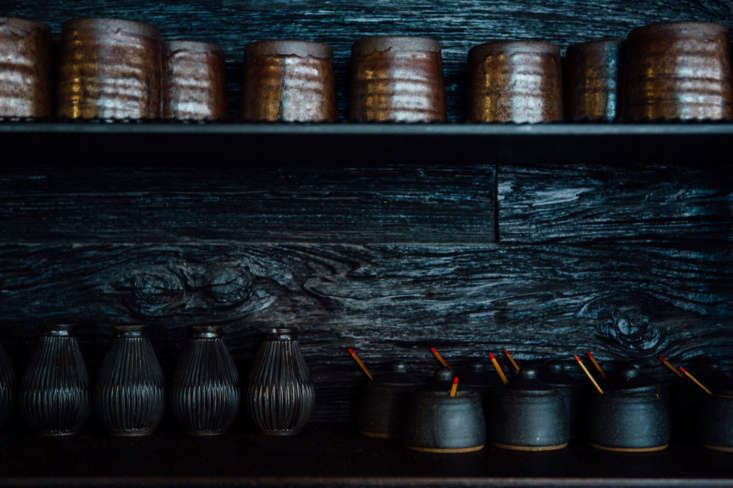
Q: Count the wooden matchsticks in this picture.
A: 9